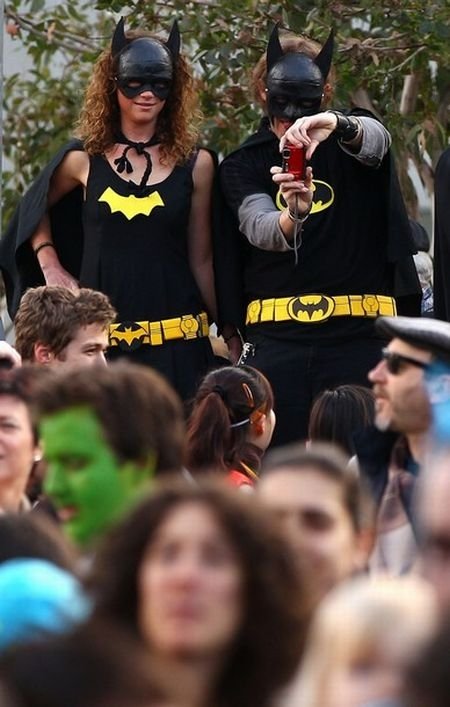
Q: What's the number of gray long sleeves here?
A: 2